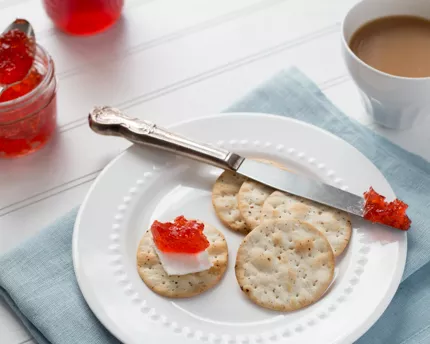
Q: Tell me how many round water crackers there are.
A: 5